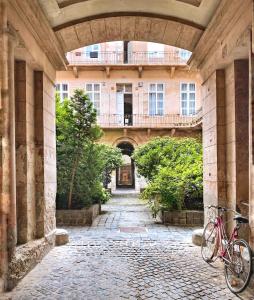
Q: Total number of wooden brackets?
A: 7